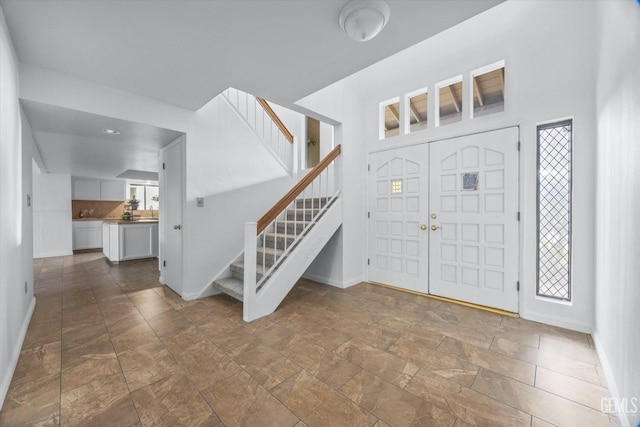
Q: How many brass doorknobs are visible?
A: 2